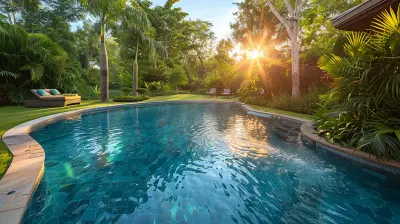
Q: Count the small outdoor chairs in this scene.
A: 2